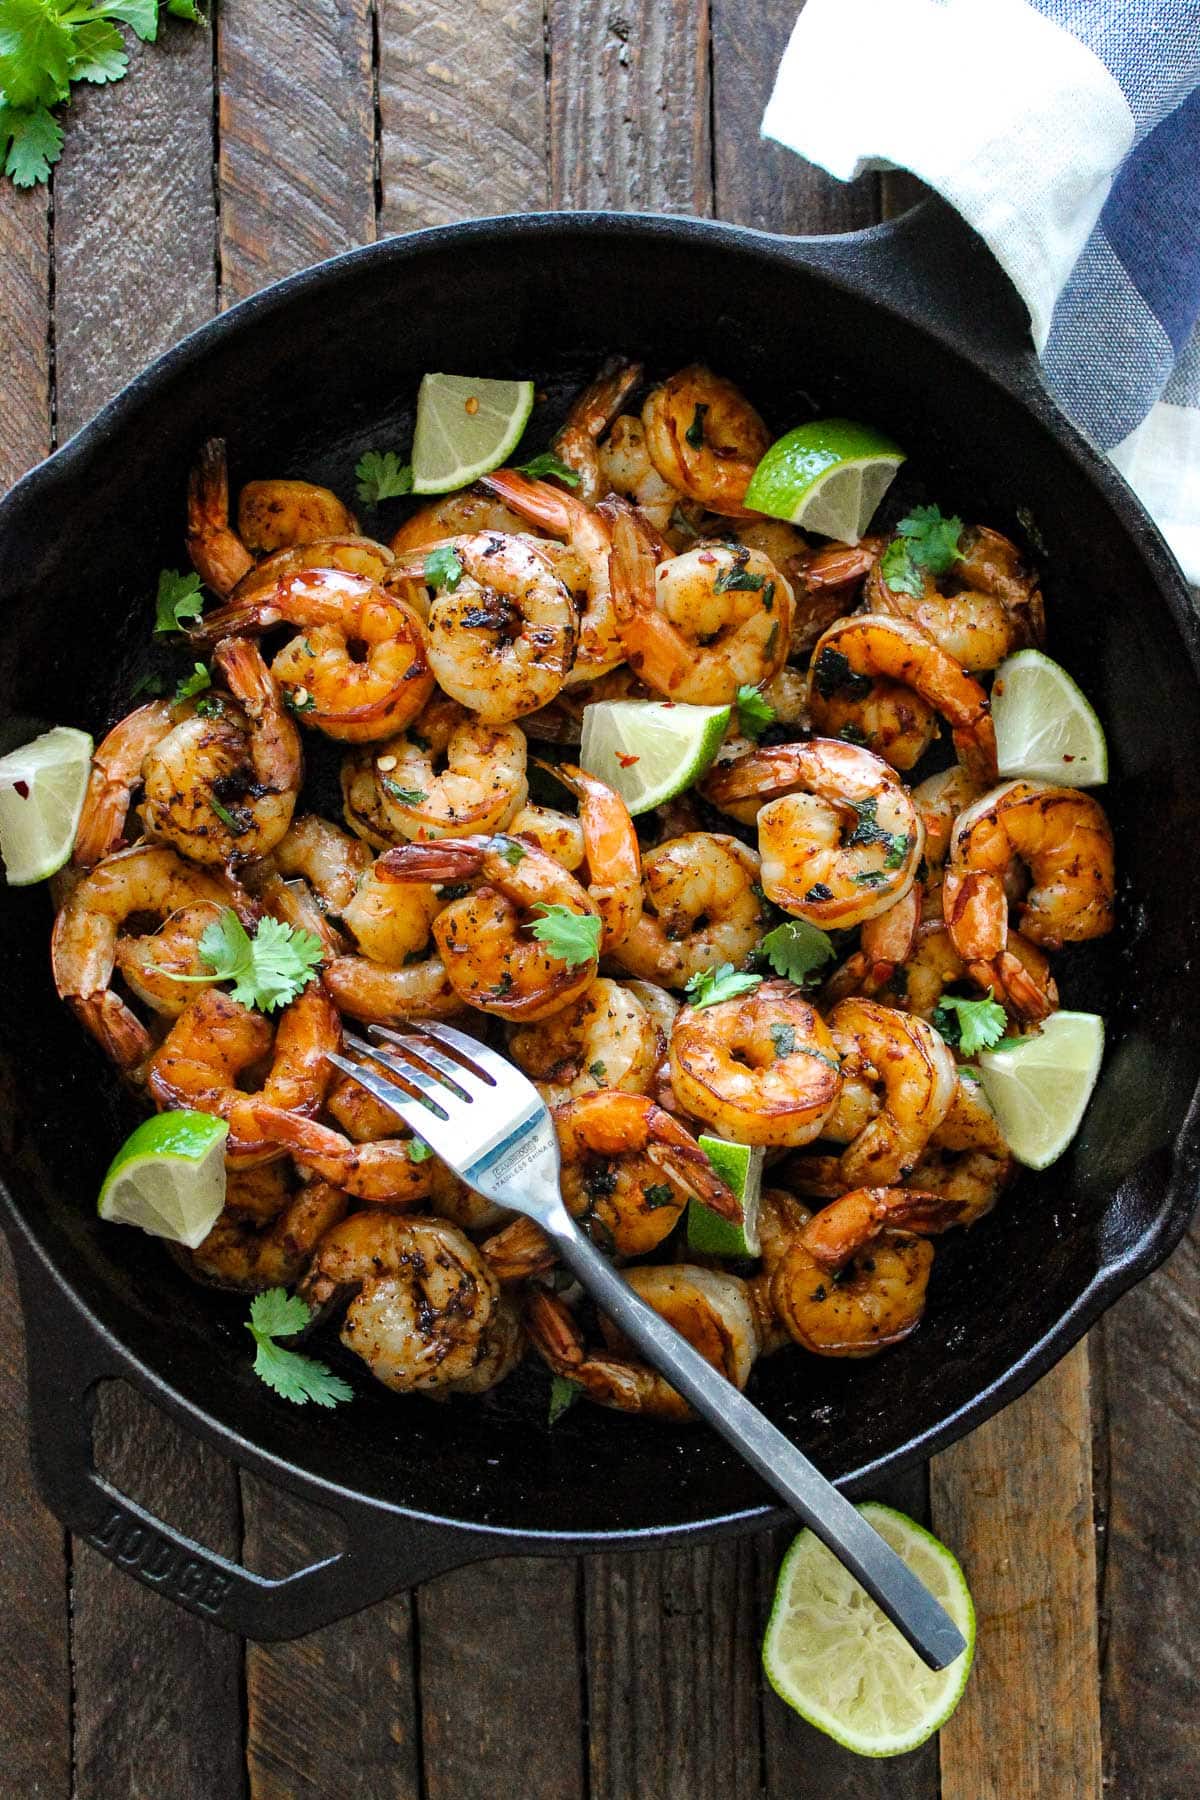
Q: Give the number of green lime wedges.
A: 8